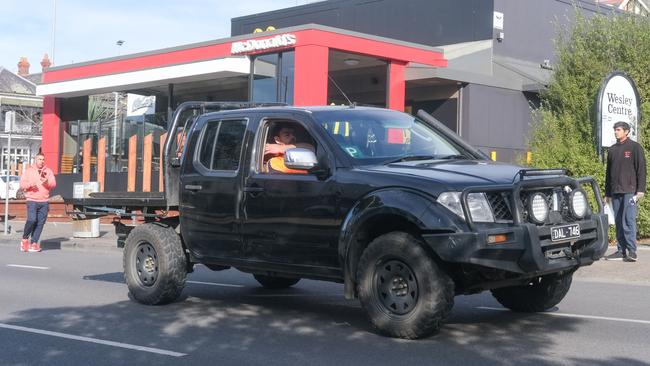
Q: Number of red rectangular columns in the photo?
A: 3